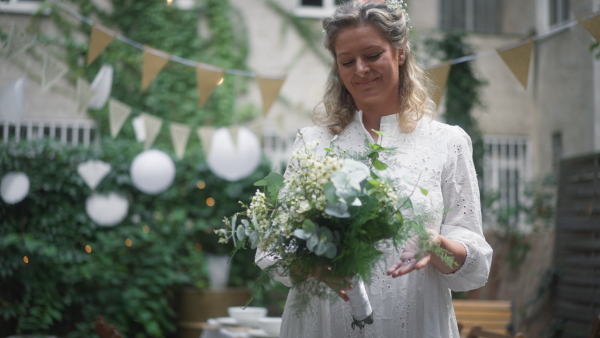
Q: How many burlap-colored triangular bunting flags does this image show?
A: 7